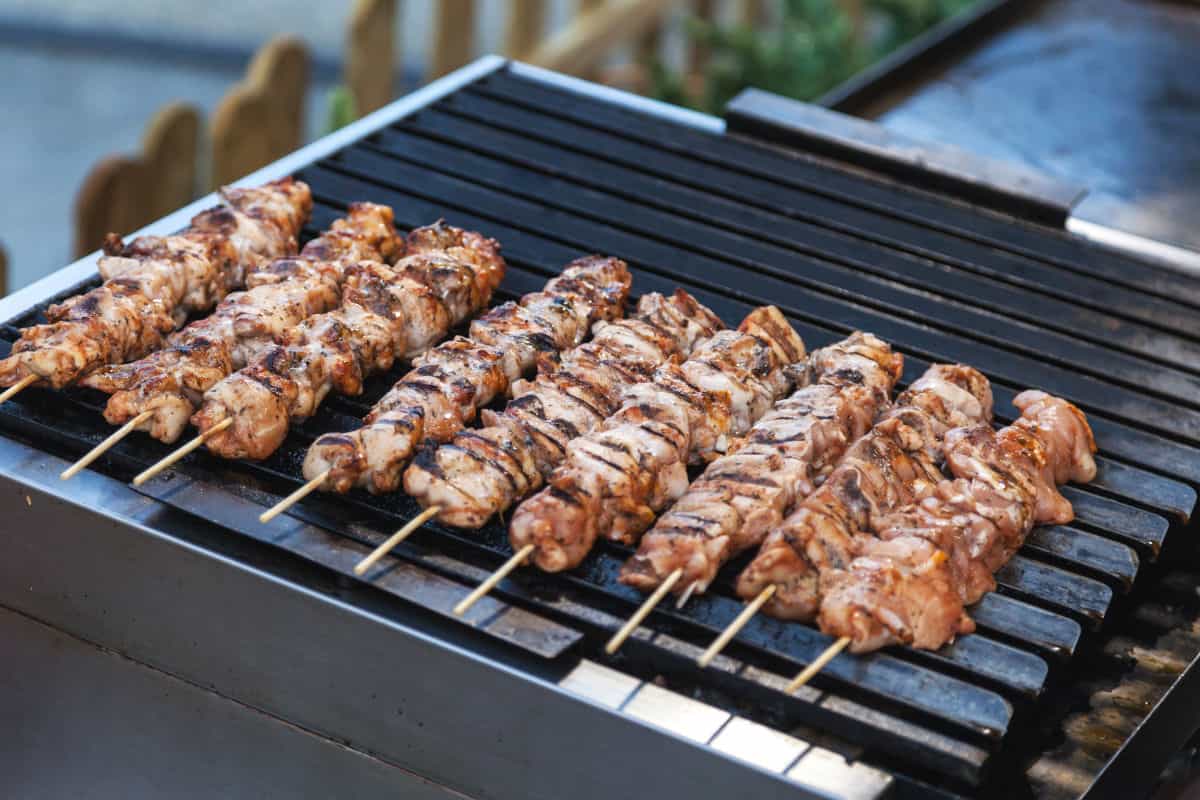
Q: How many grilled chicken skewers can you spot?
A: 9